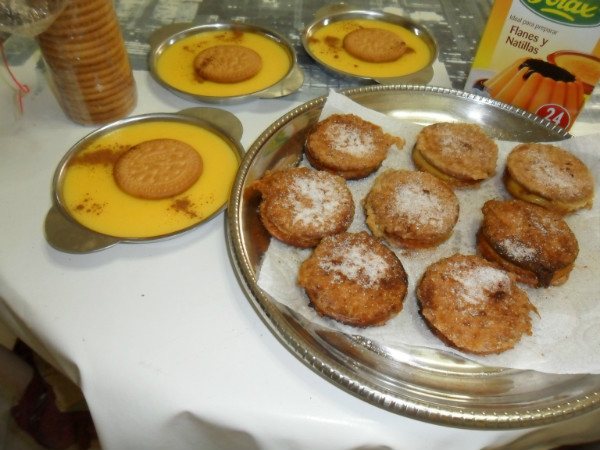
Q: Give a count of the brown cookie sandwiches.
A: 8